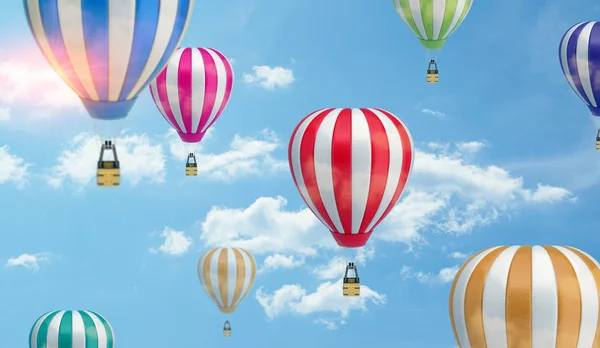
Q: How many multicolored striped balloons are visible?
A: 8